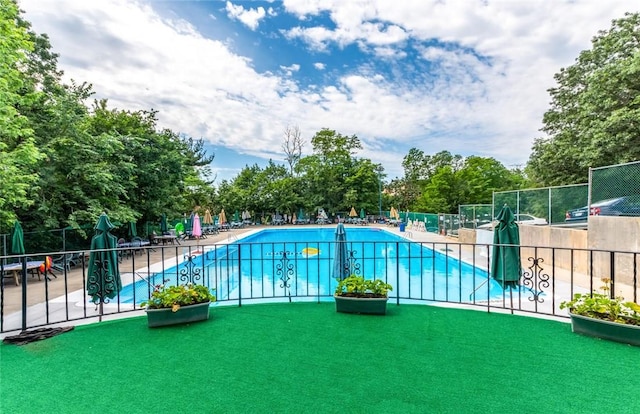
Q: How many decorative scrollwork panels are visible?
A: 5